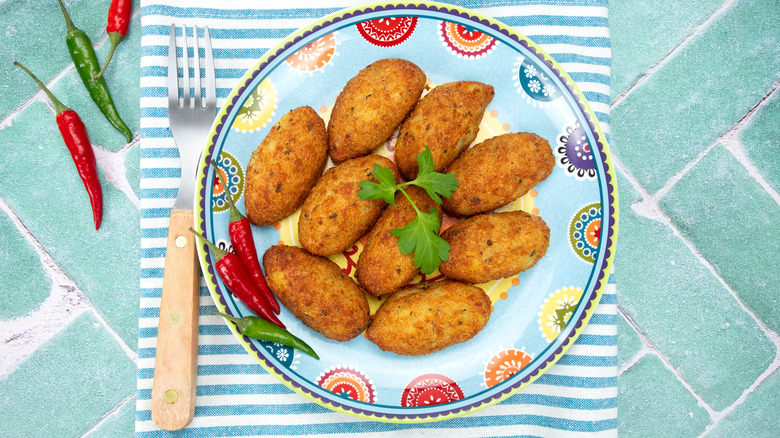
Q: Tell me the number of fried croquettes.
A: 9